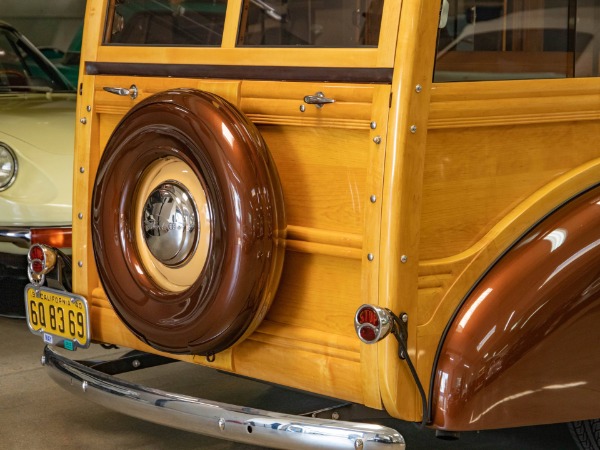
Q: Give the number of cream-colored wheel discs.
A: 1